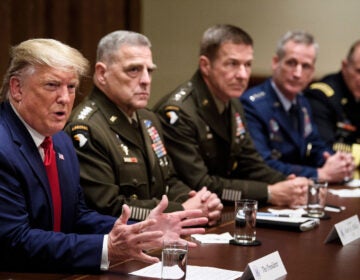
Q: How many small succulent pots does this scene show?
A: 0